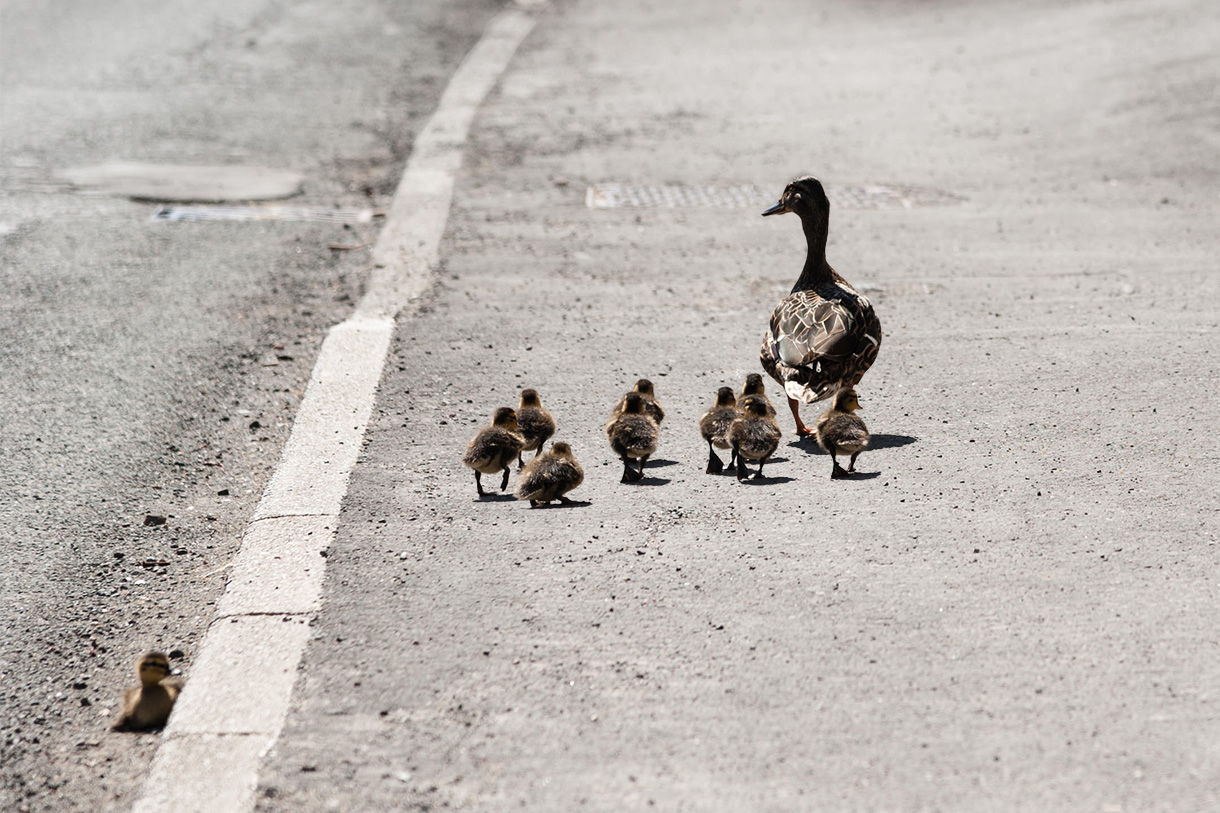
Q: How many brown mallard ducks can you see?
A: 11